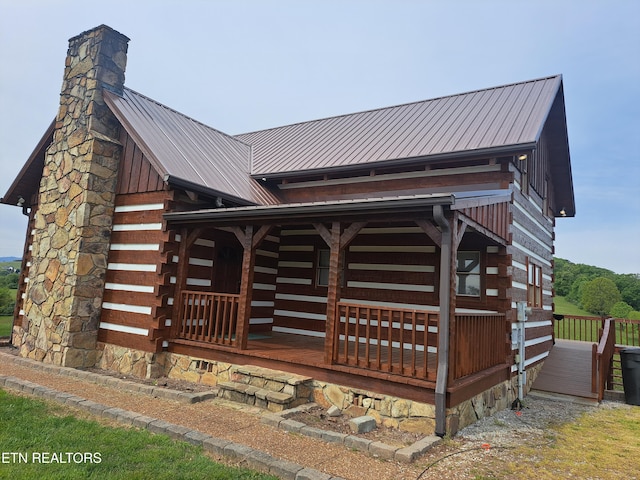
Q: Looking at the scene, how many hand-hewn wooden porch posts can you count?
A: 4